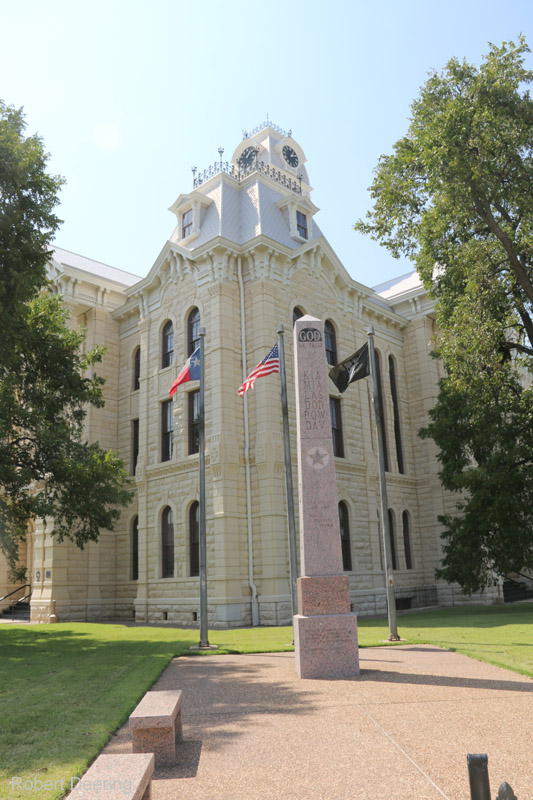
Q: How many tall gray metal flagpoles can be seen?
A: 3